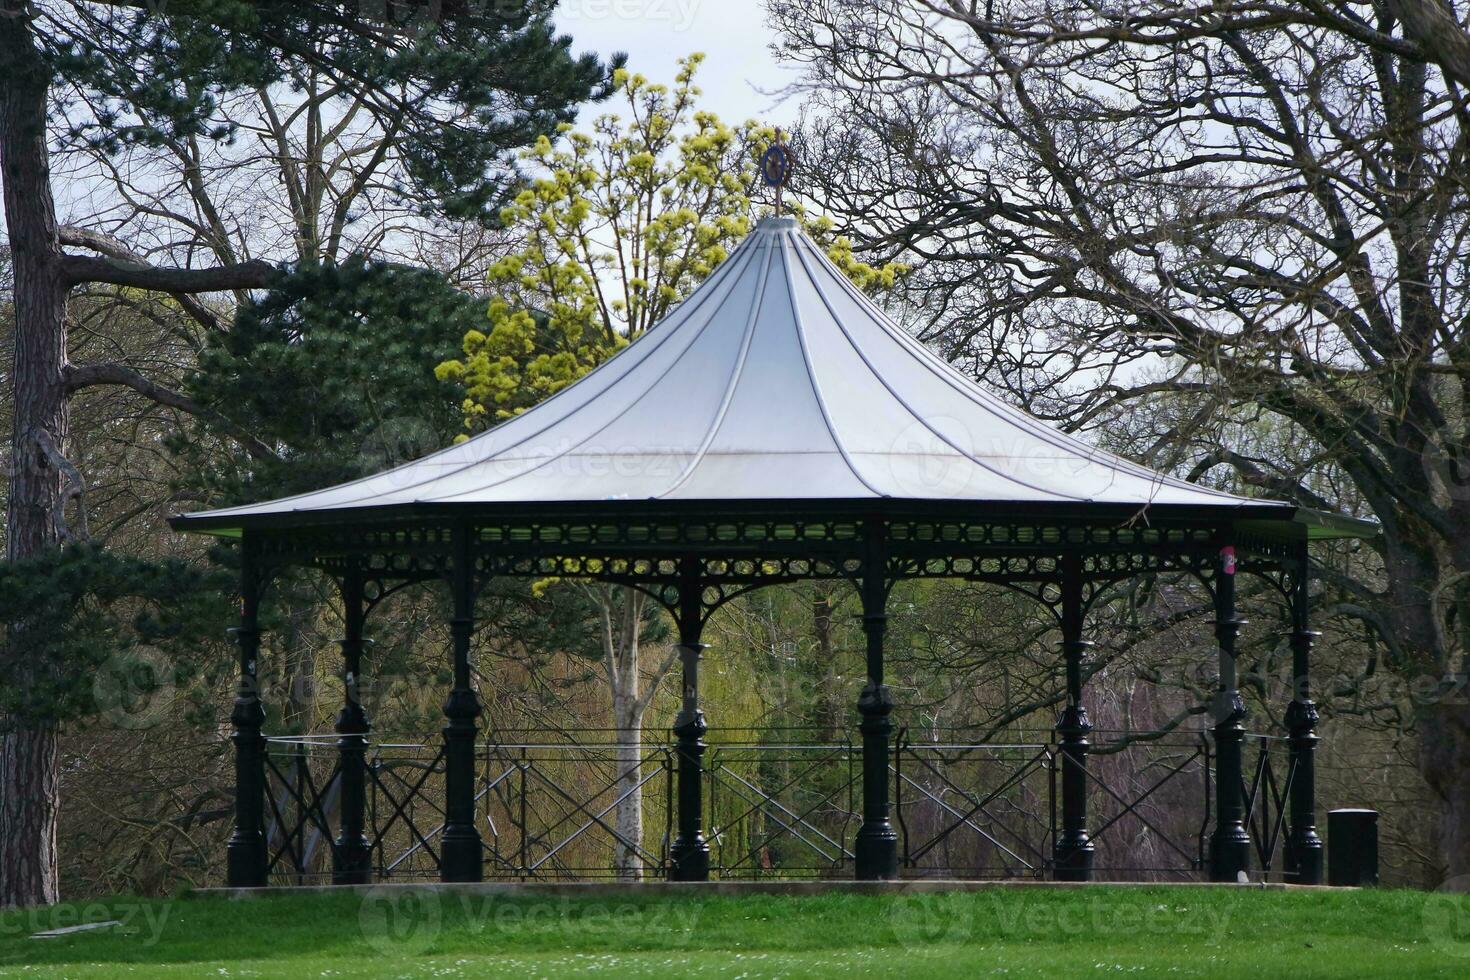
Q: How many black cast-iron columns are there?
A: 8